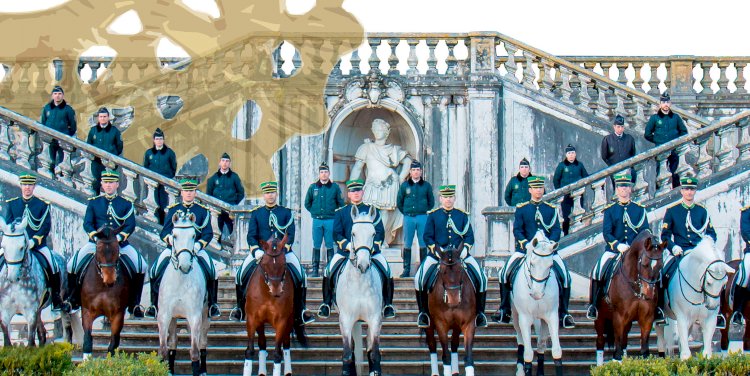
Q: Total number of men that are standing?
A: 10